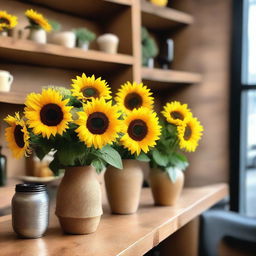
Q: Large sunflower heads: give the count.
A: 8